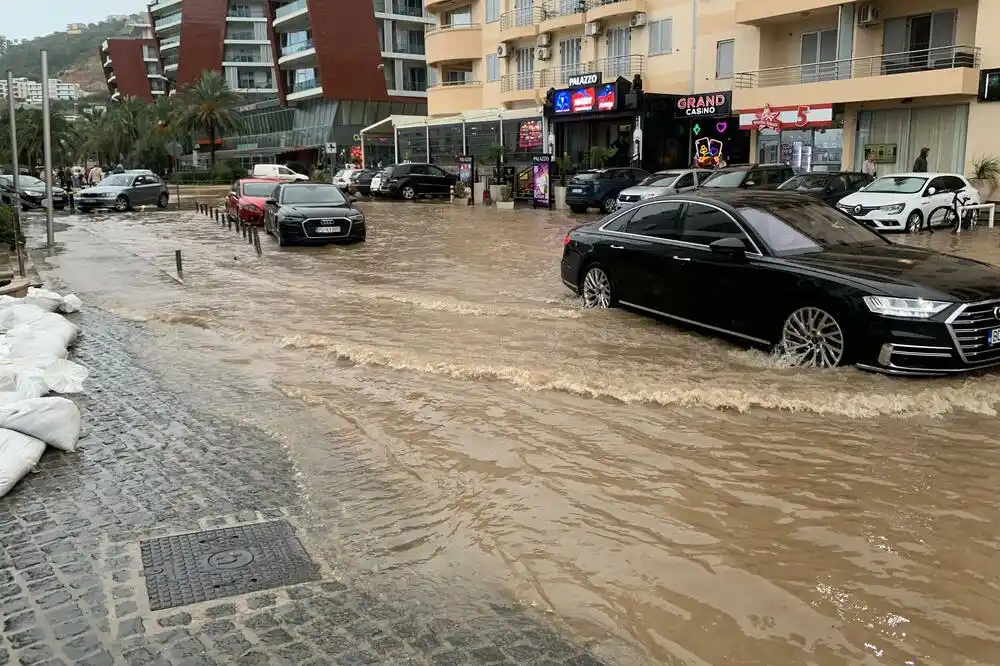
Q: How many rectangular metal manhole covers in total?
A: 1